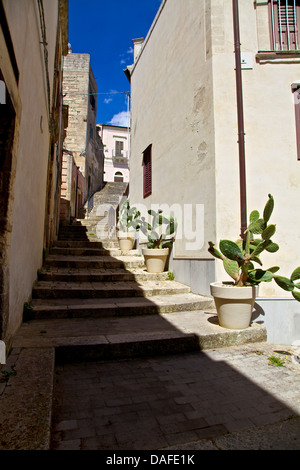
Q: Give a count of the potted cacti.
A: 3